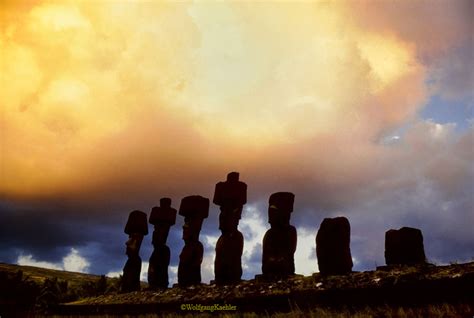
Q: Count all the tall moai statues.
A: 5